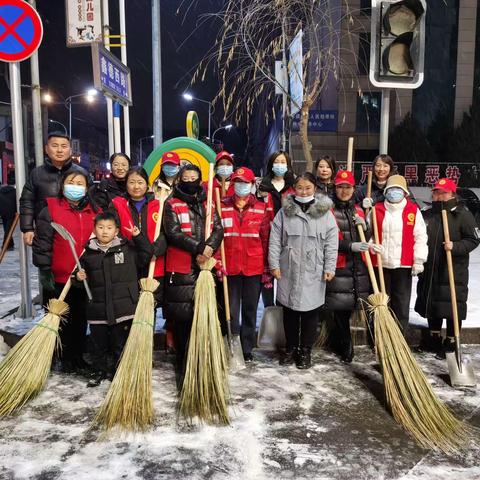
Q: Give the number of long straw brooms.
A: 4